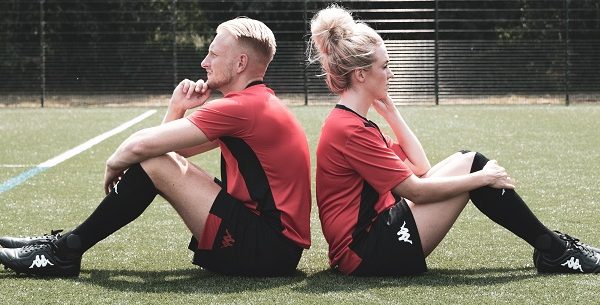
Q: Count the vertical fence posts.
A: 5